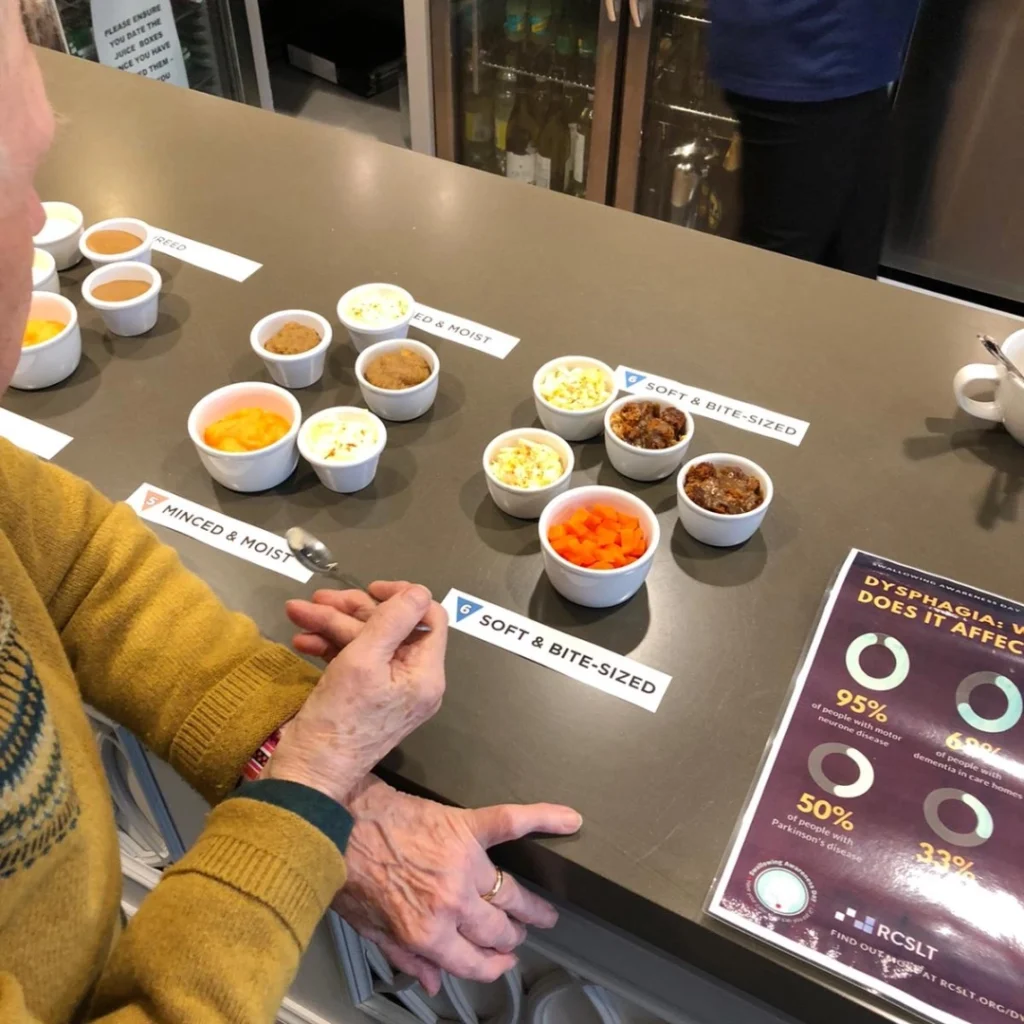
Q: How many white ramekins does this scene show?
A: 15